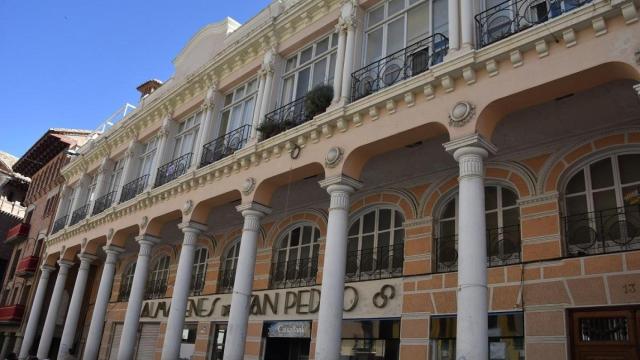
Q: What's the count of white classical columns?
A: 9